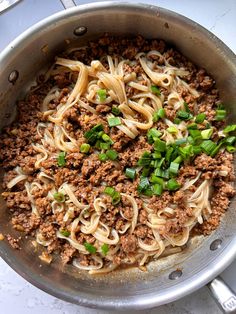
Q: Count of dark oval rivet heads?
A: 4